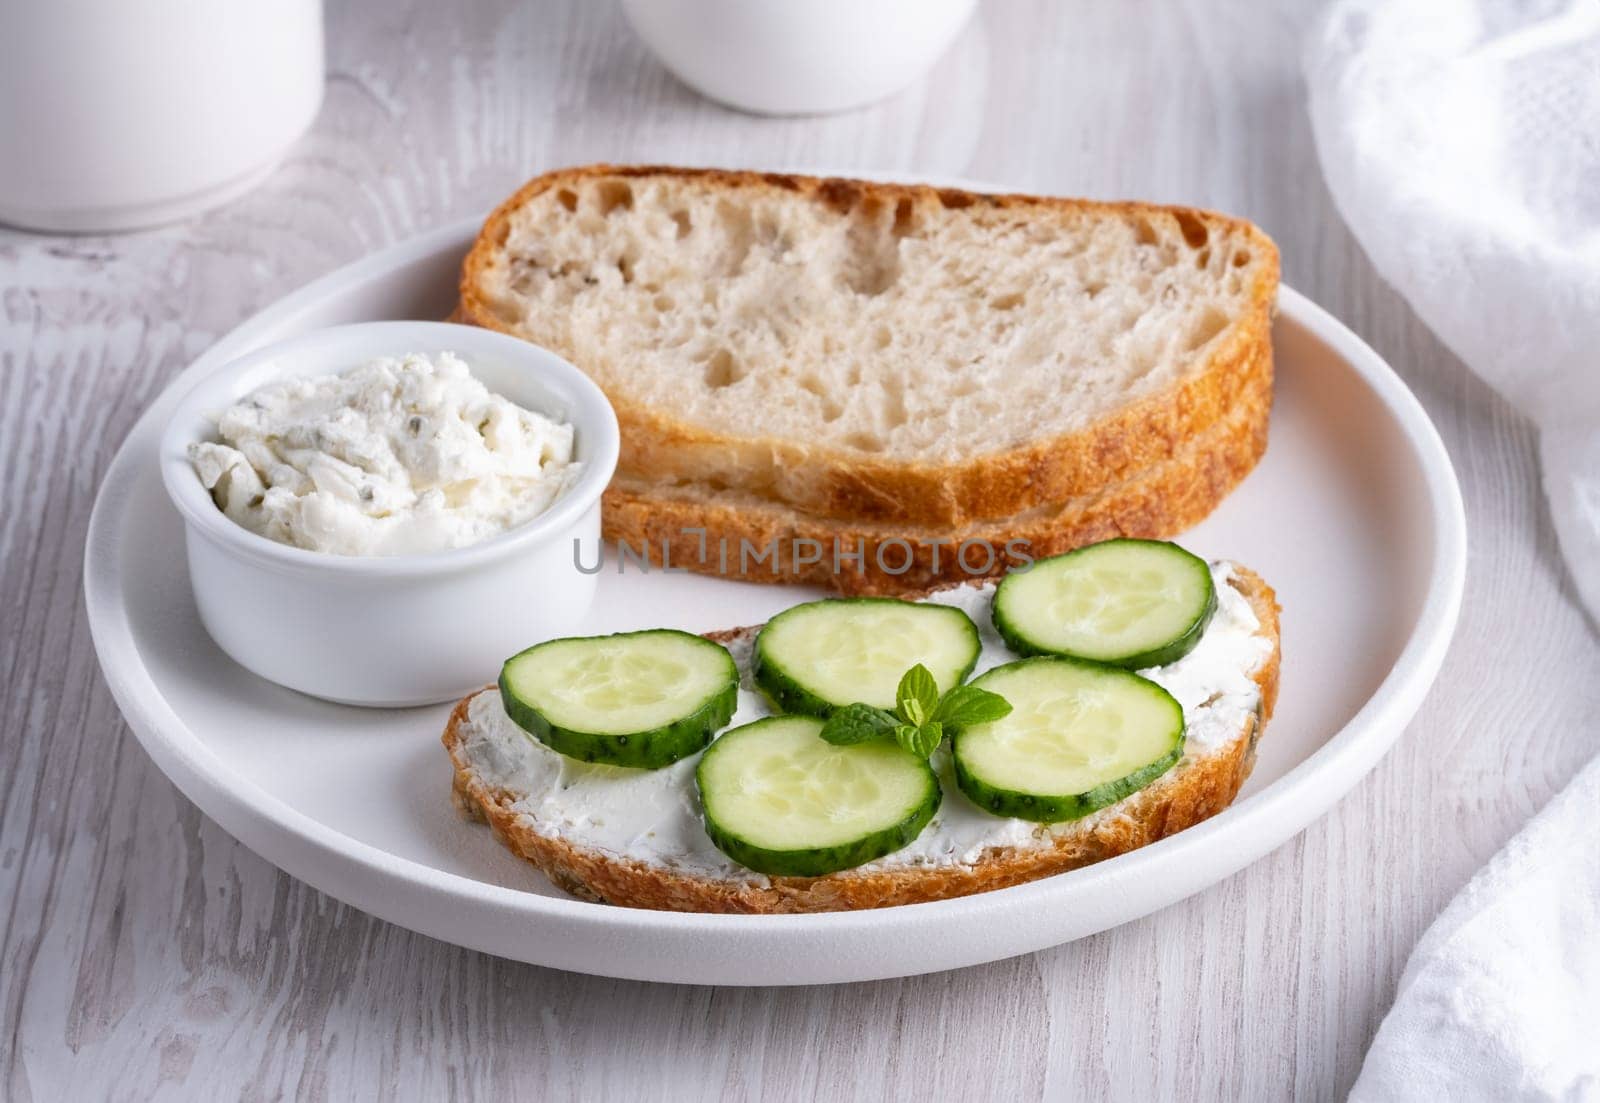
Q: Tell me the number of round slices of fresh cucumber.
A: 5